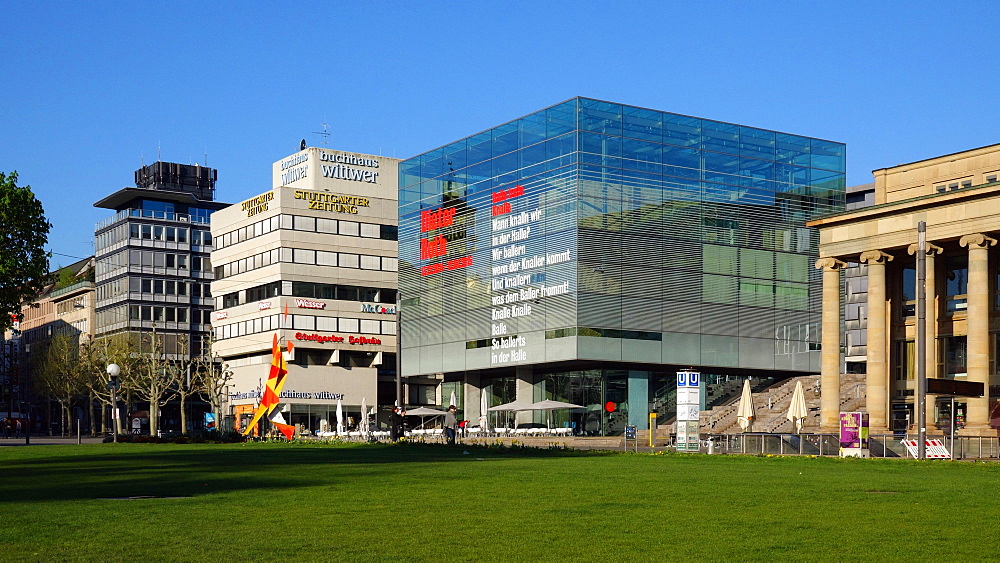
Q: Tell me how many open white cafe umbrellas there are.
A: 3